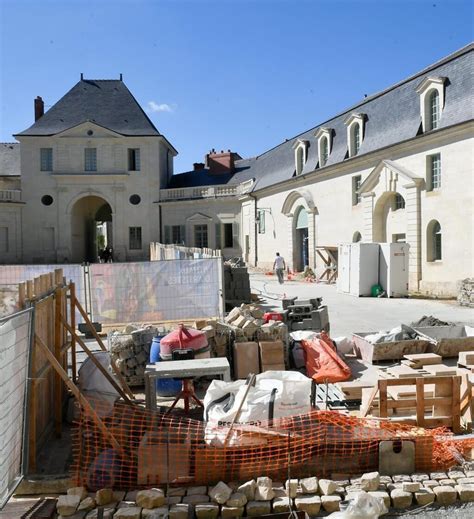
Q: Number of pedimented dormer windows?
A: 4